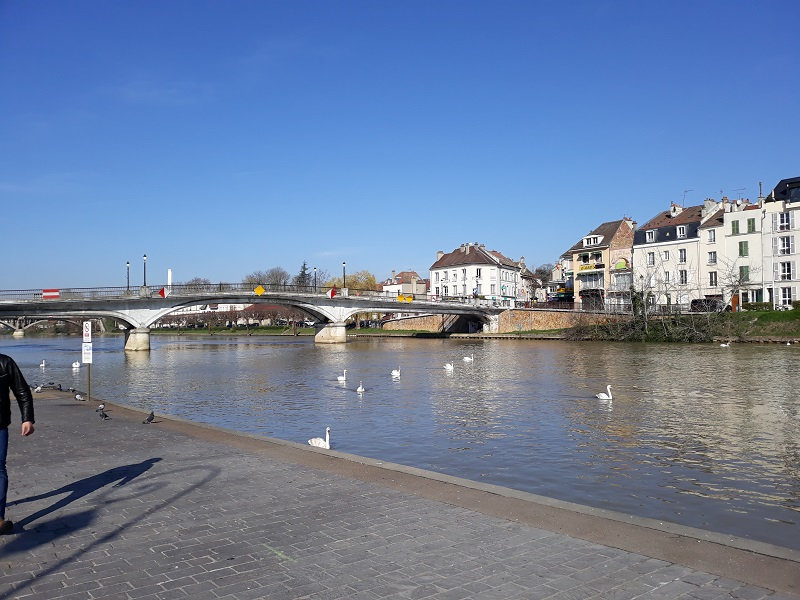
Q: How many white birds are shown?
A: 11